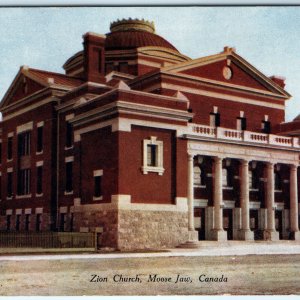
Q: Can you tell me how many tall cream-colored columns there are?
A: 5